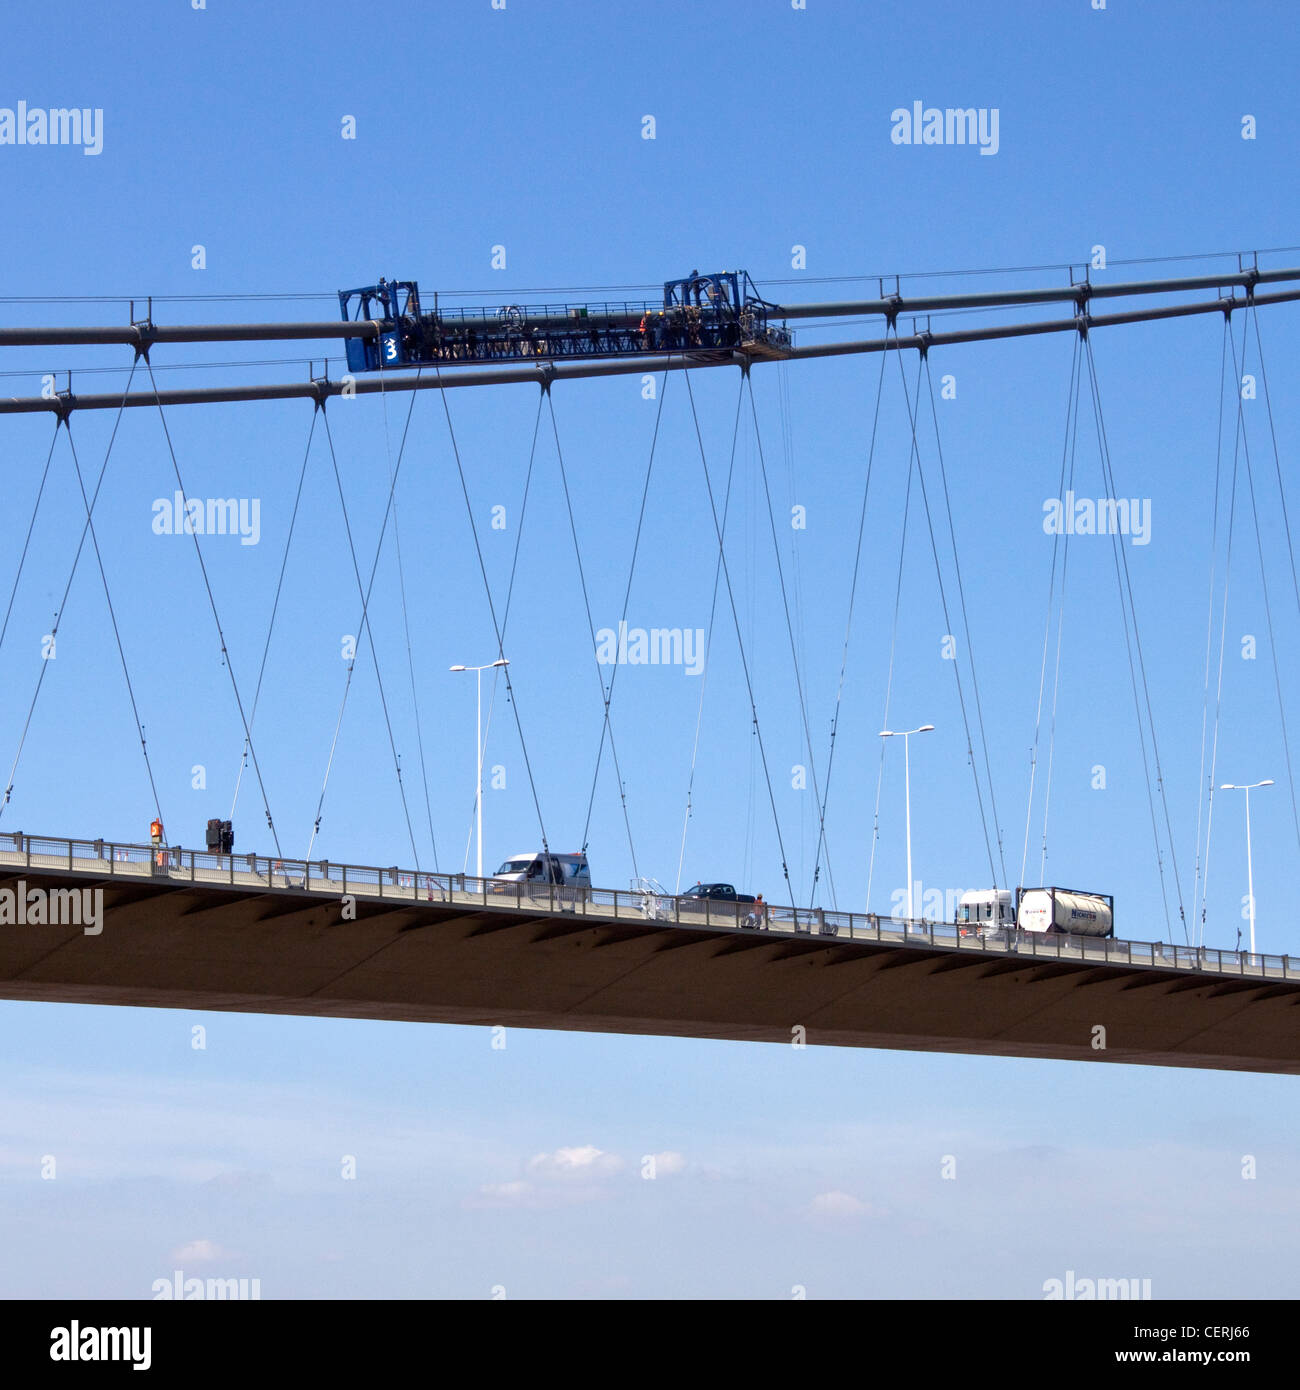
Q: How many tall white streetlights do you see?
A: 3